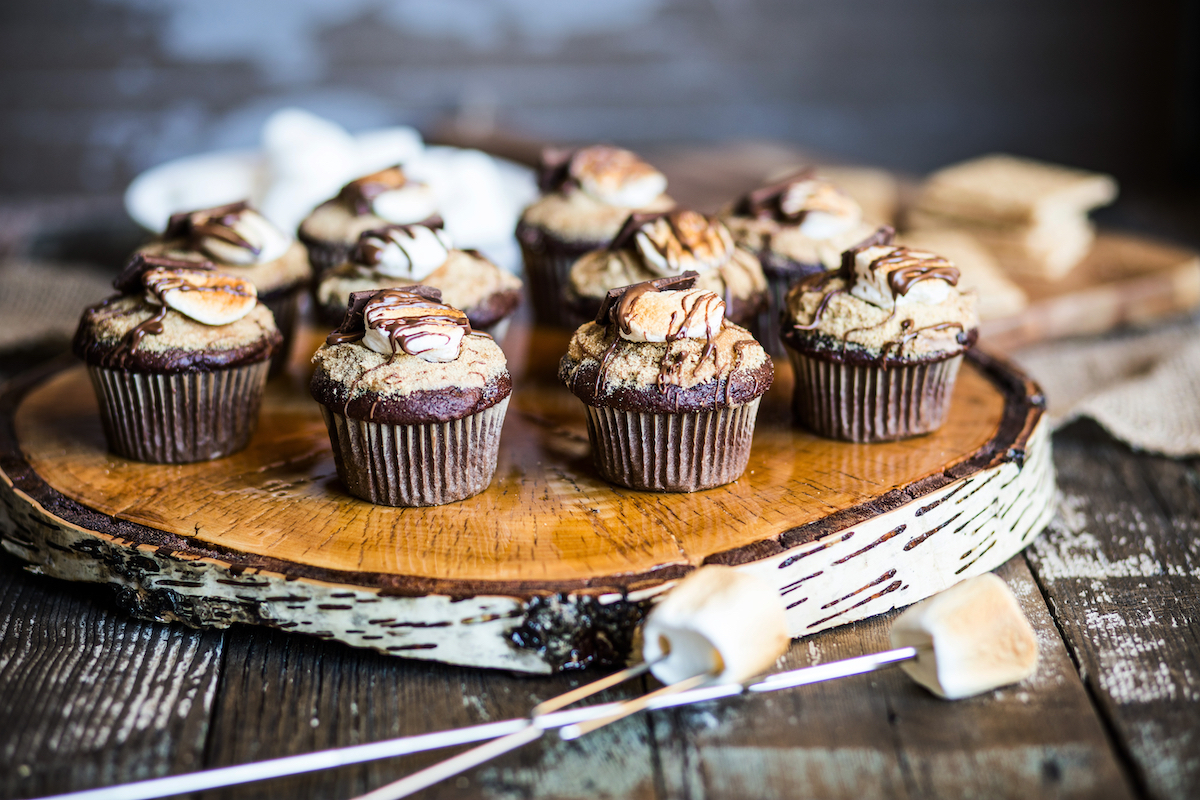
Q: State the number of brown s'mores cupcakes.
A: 10